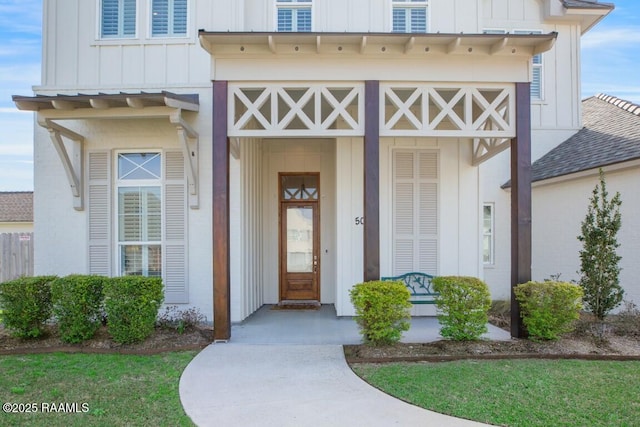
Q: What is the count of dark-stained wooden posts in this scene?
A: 3